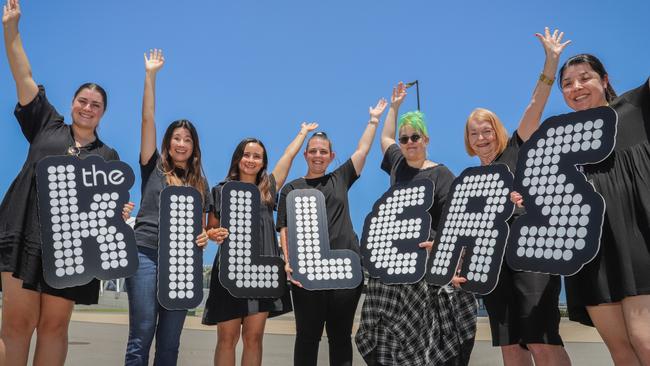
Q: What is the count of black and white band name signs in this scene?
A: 7